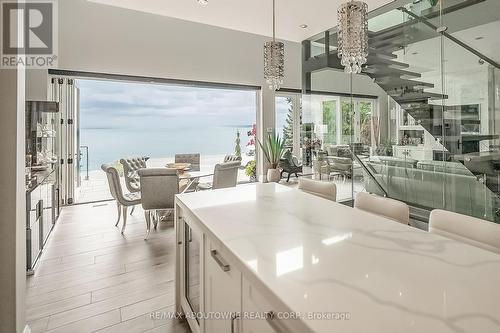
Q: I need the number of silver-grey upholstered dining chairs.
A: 6